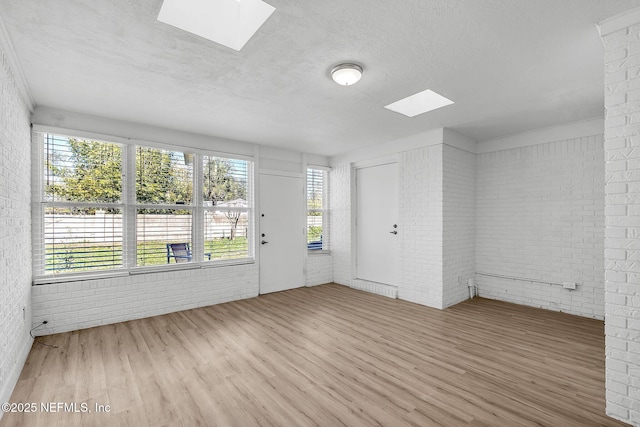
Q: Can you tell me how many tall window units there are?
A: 4